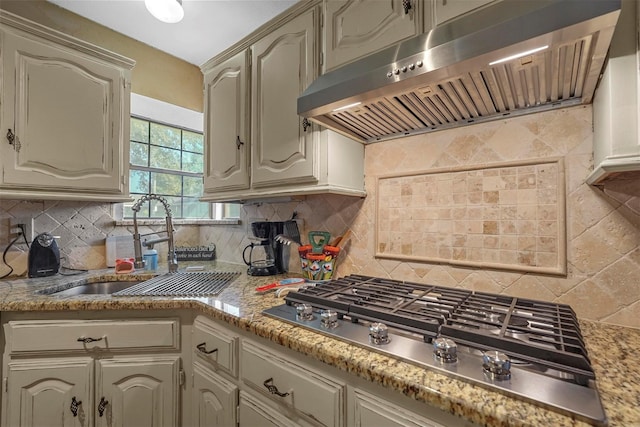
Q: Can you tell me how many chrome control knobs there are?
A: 5